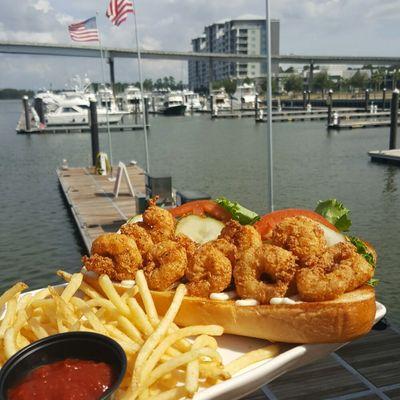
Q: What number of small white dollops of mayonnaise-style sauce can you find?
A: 4